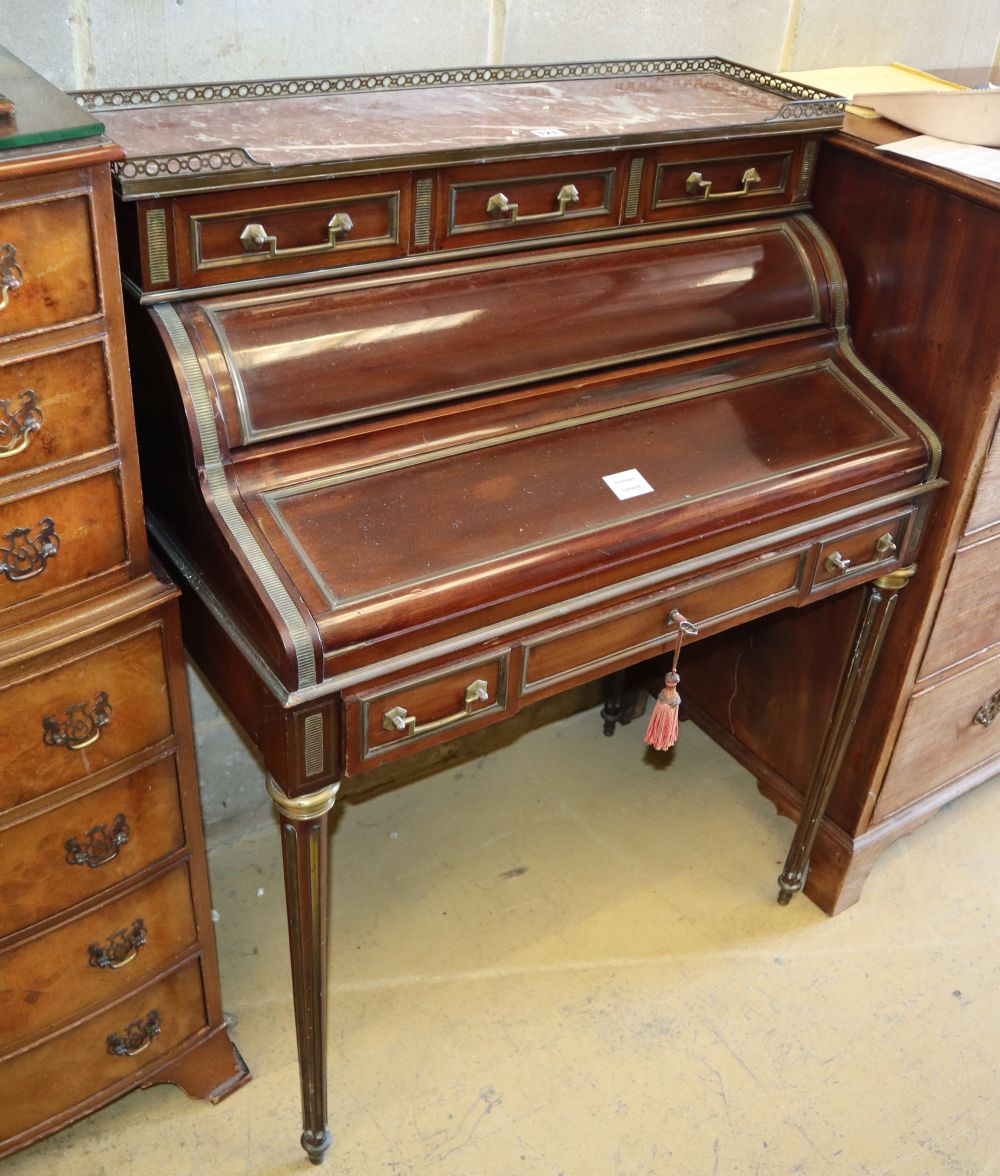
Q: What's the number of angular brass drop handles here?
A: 5